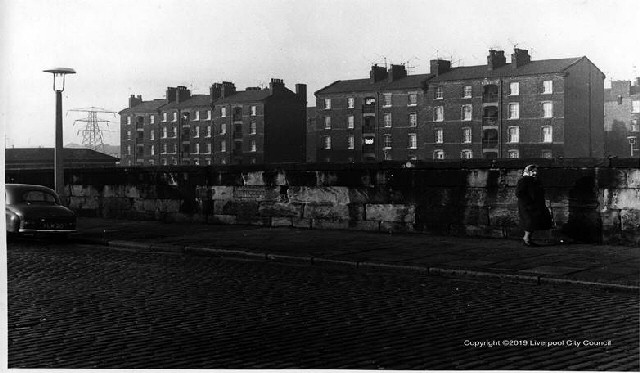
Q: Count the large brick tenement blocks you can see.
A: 2